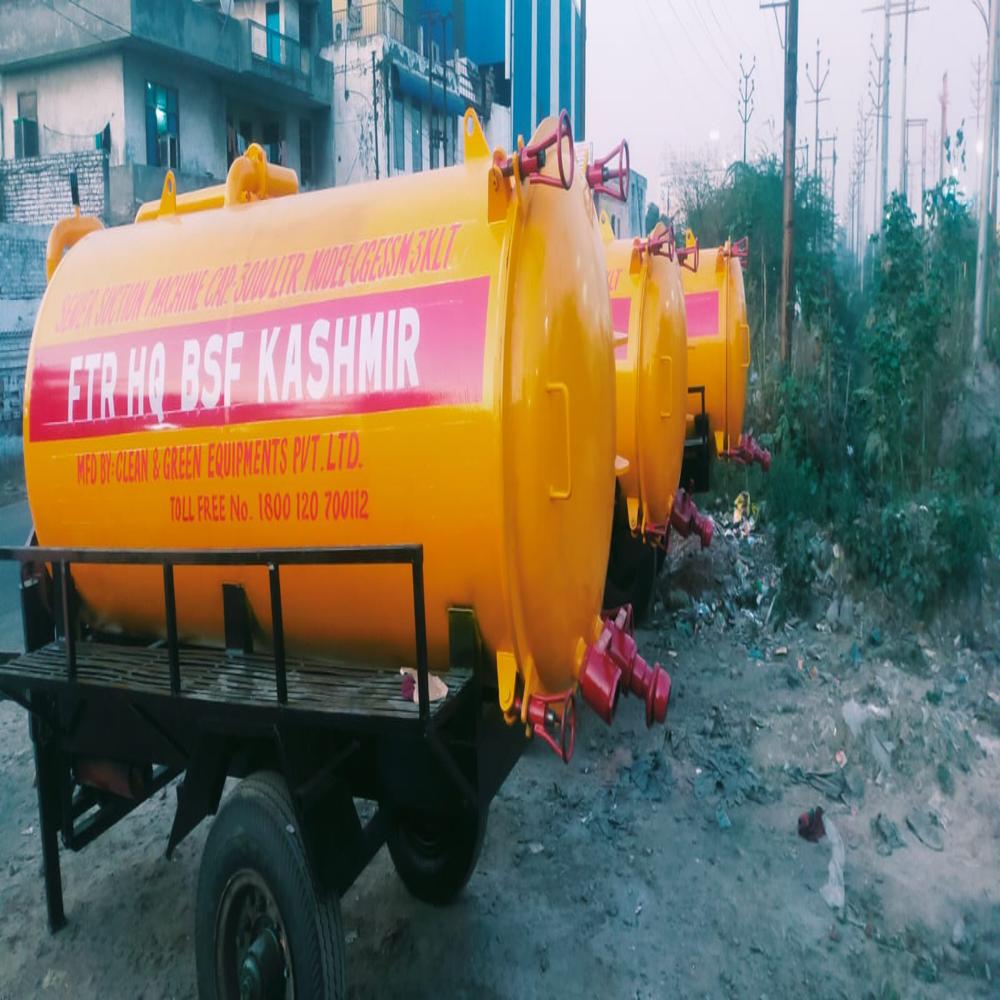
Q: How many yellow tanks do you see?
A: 3